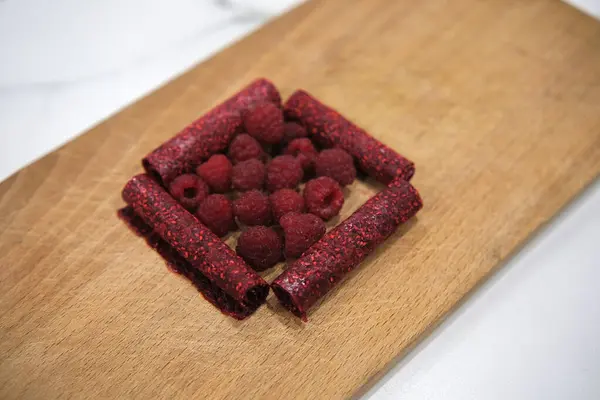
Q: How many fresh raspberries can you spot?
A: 15